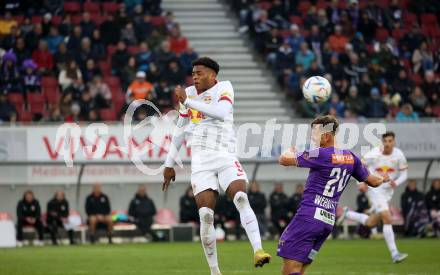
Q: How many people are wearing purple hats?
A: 2